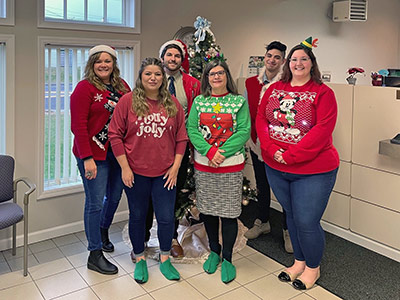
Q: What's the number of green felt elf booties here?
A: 4